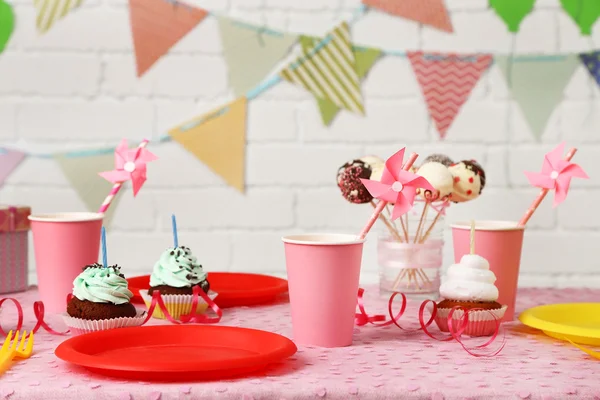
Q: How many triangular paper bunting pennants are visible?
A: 12